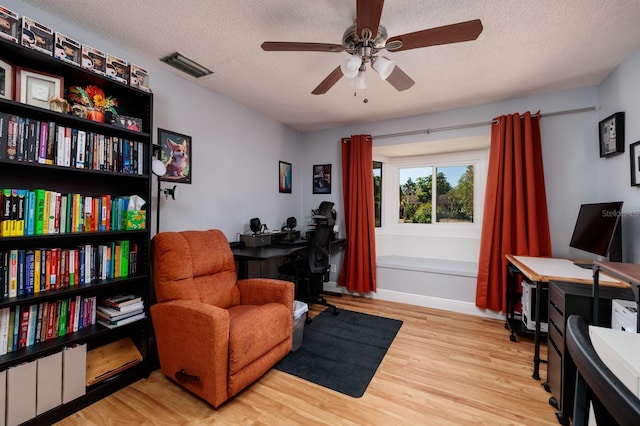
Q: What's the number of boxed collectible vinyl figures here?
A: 6